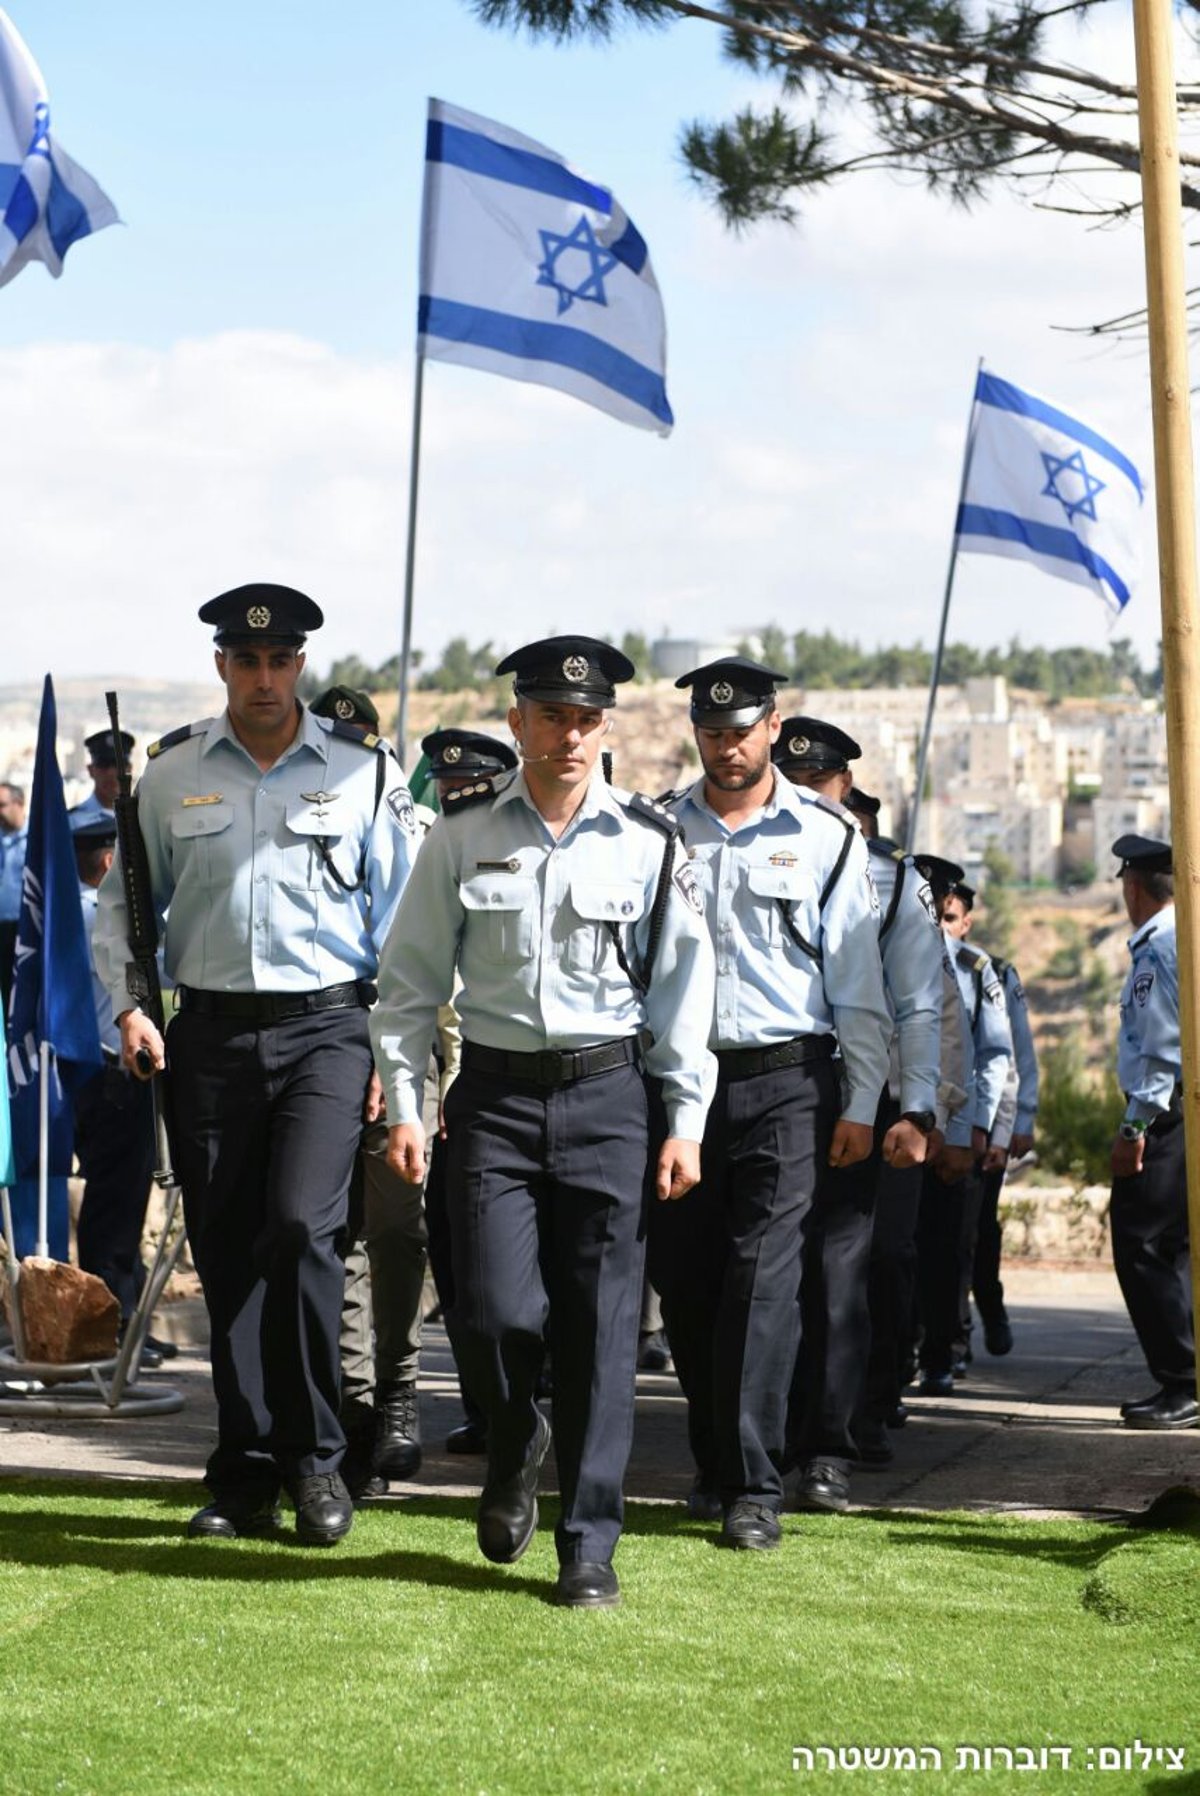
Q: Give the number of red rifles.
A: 0